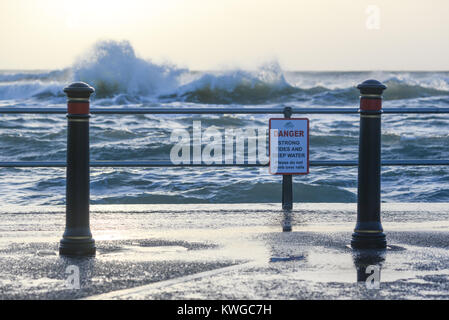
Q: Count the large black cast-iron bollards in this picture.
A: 2